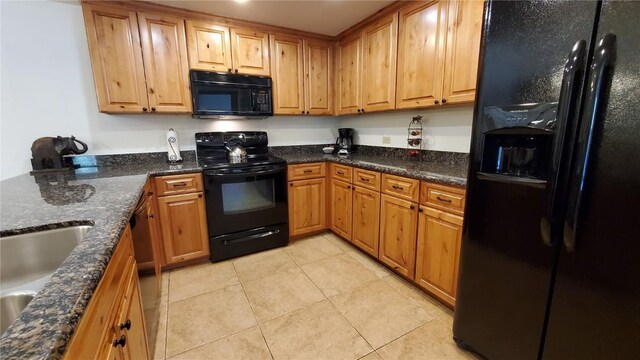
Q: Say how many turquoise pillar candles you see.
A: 0